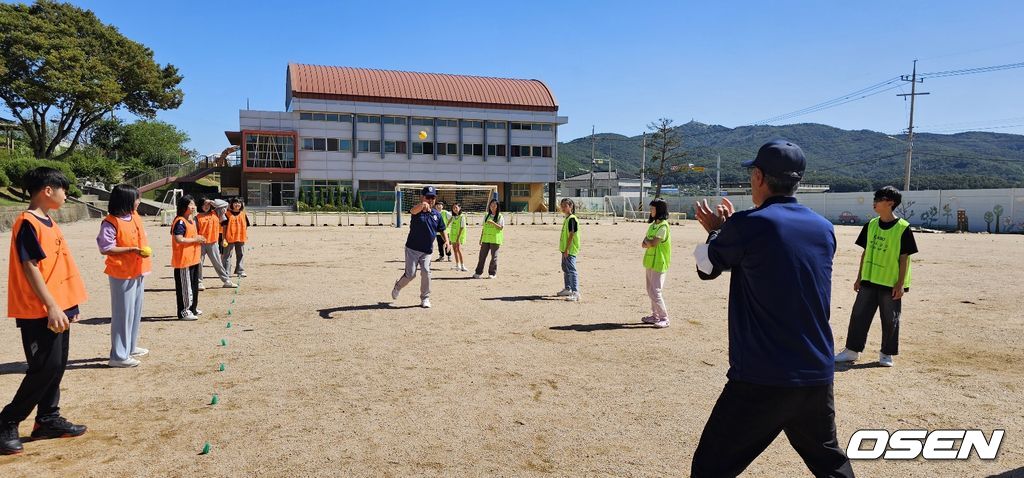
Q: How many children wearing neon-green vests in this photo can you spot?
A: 6